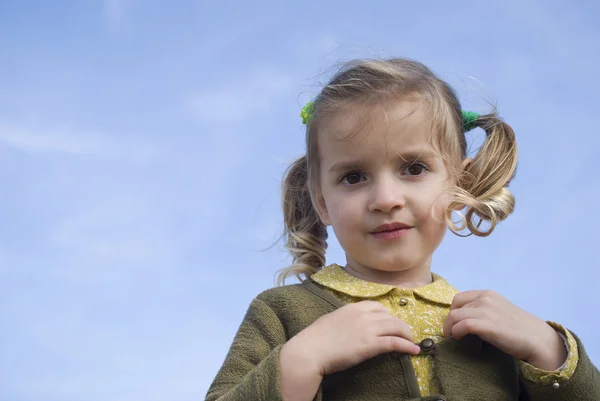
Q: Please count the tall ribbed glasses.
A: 0